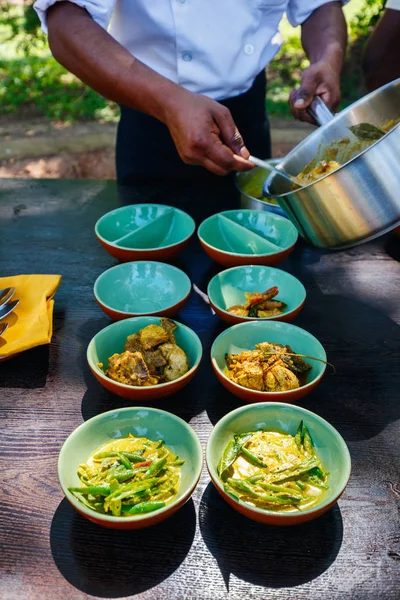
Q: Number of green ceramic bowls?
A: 8